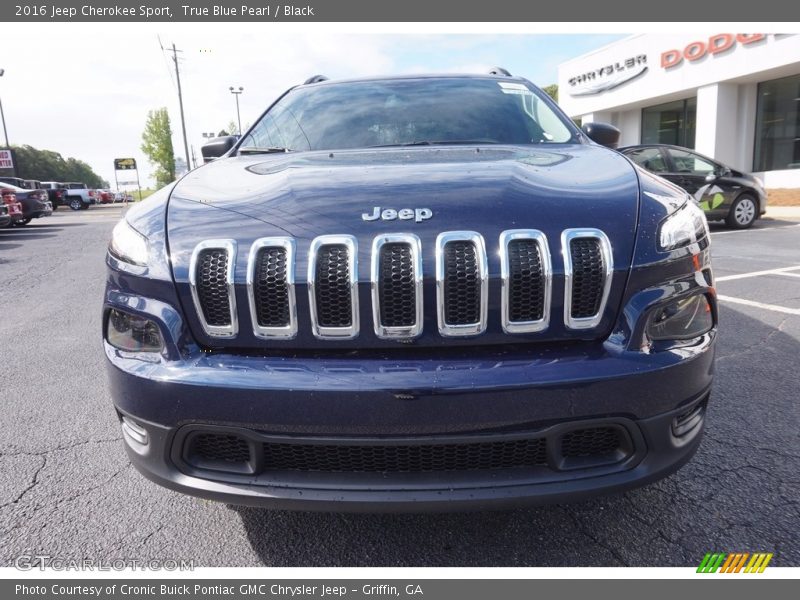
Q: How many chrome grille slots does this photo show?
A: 7